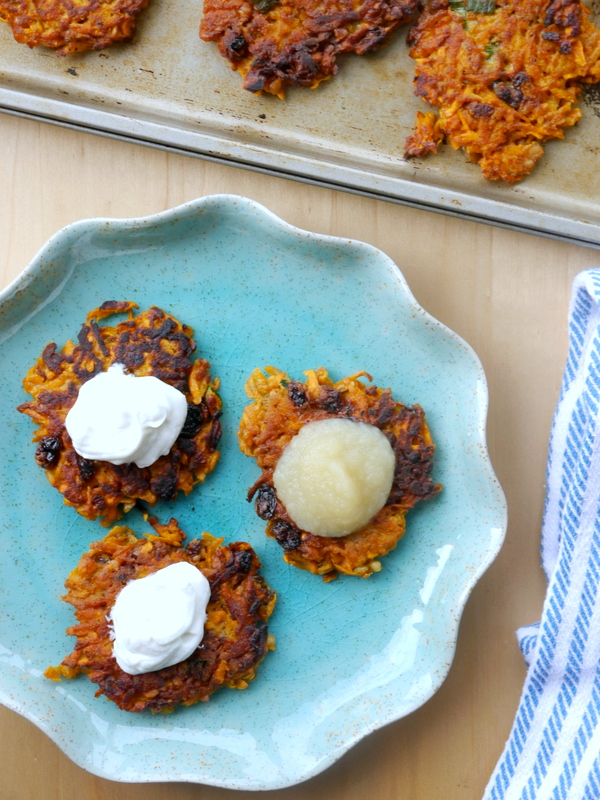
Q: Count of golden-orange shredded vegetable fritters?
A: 6